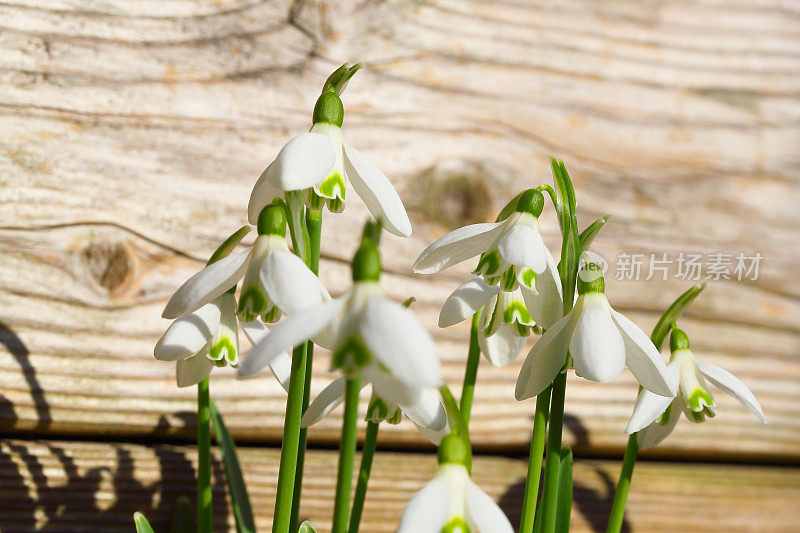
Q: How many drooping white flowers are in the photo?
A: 10